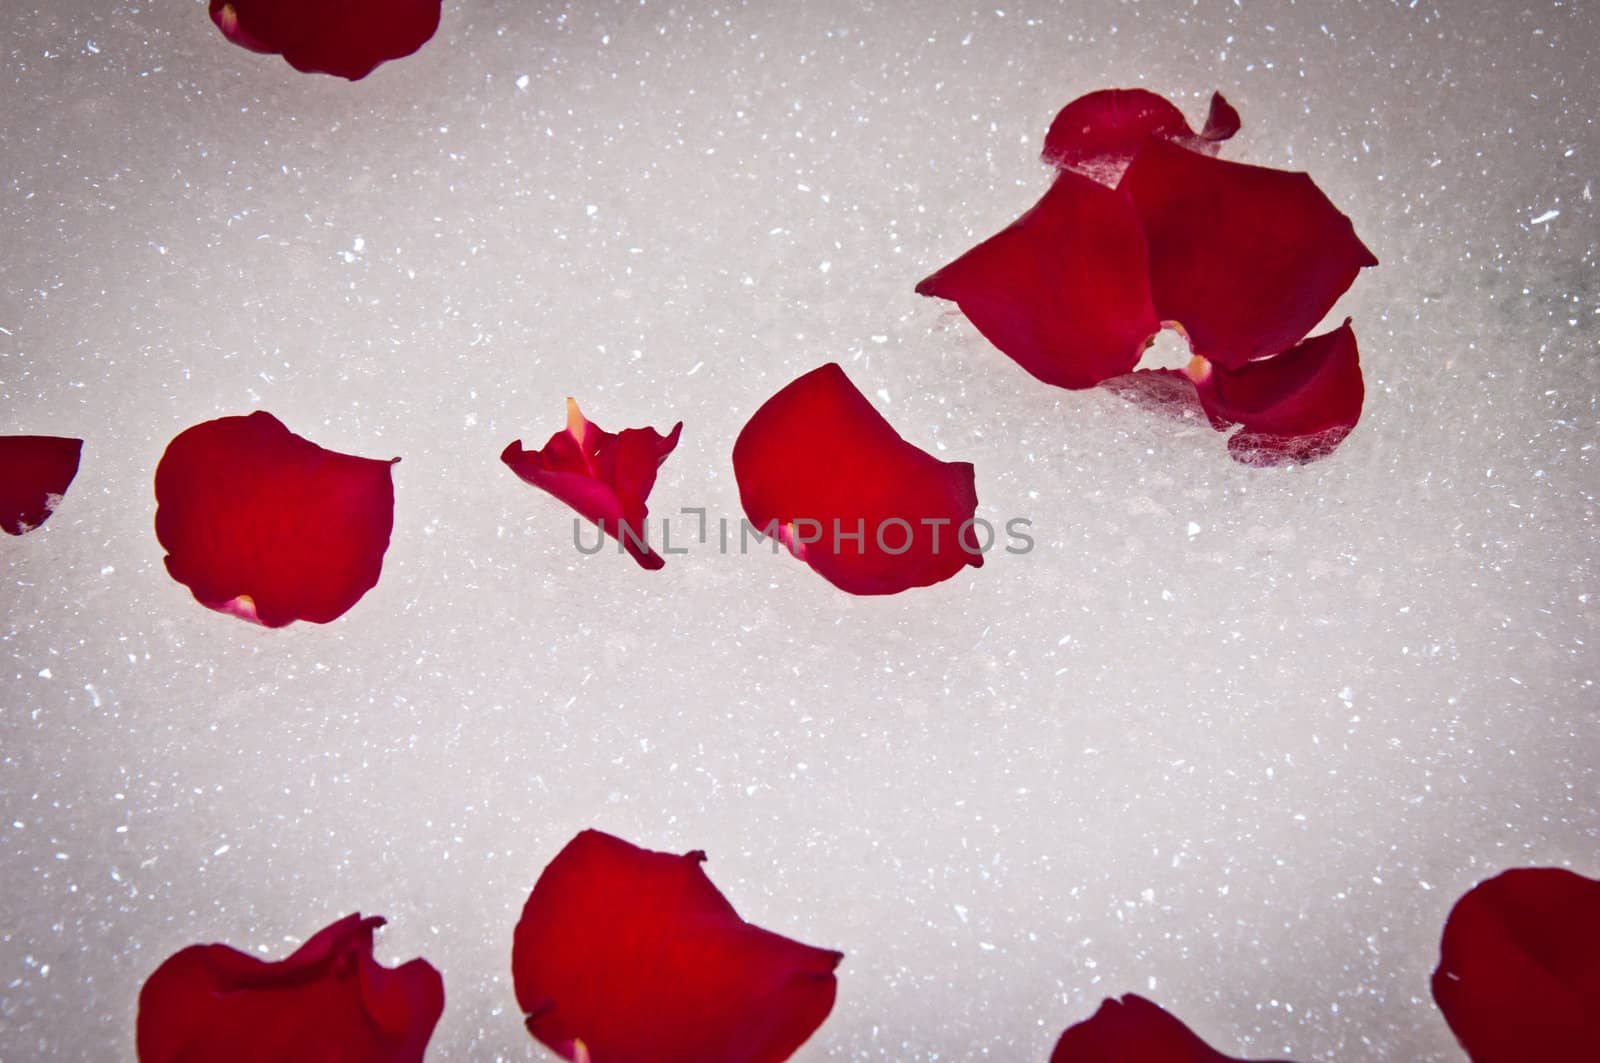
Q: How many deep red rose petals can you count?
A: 13